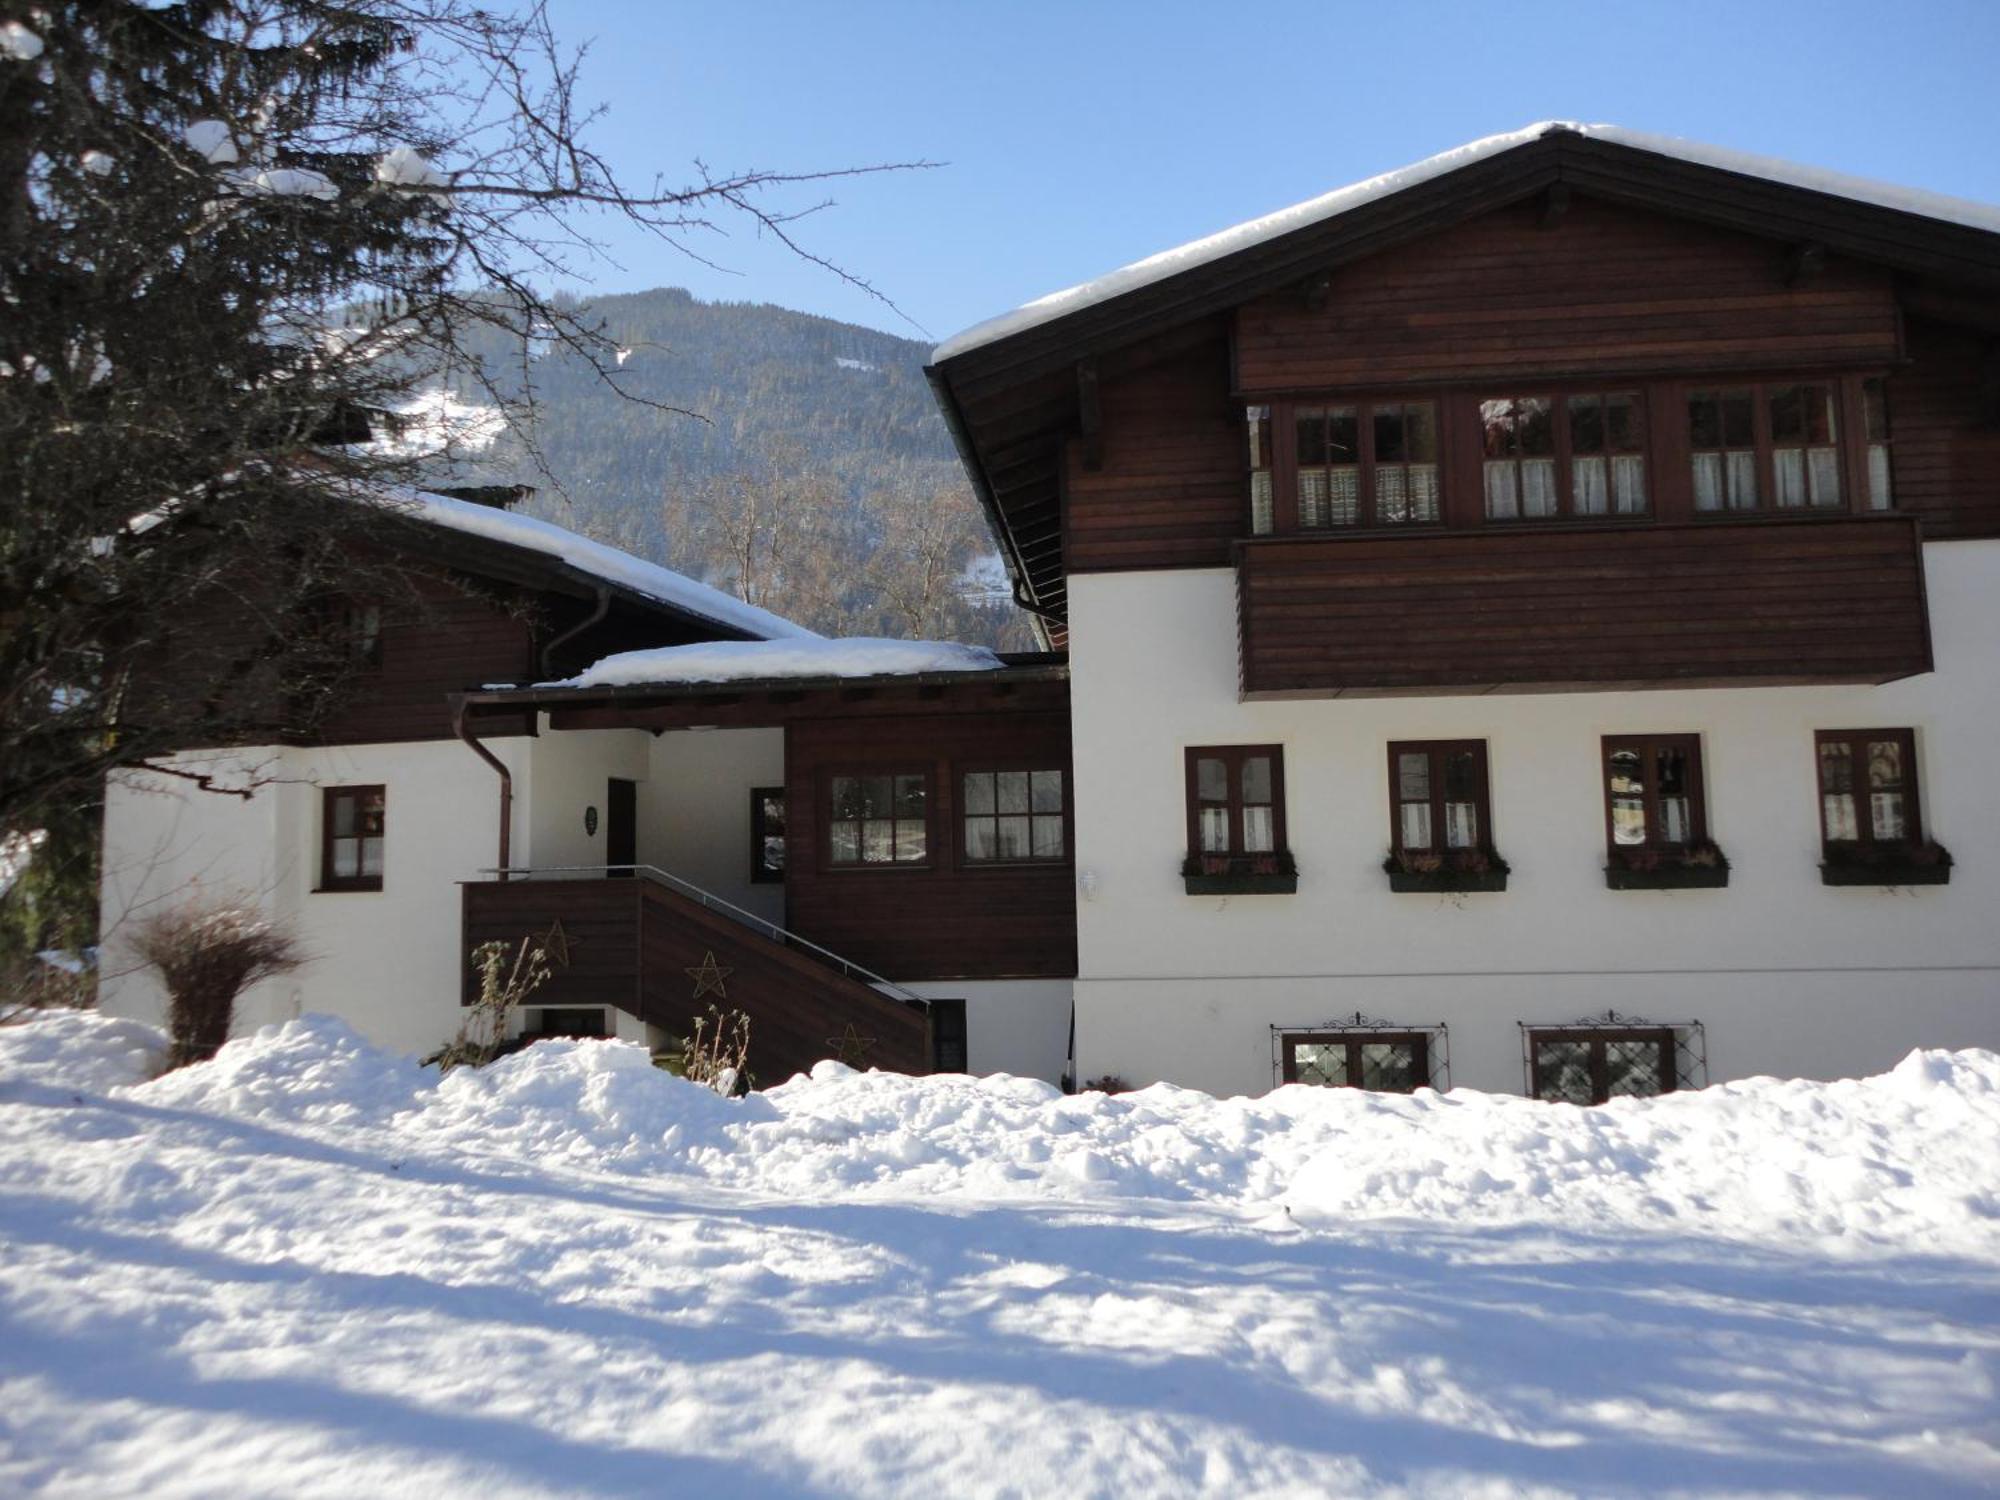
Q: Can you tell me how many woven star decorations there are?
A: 3